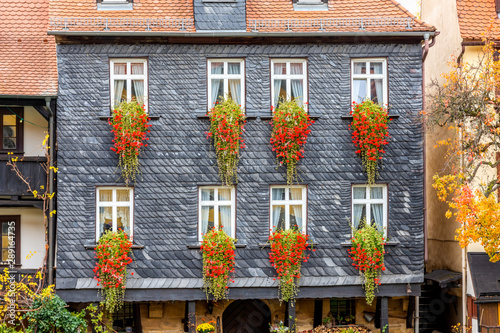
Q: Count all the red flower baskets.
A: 8